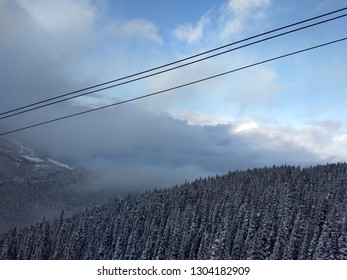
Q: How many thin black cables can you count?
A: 3